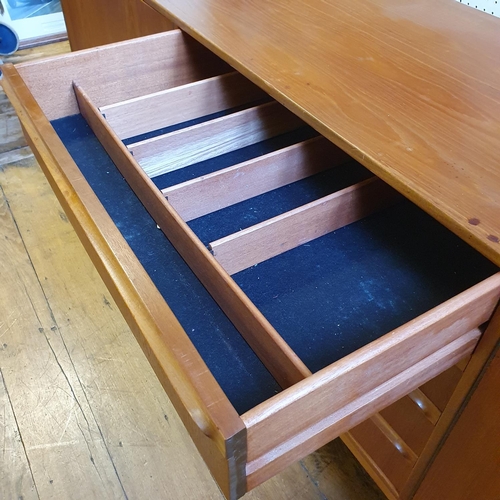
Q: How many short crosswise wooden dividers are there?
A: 4